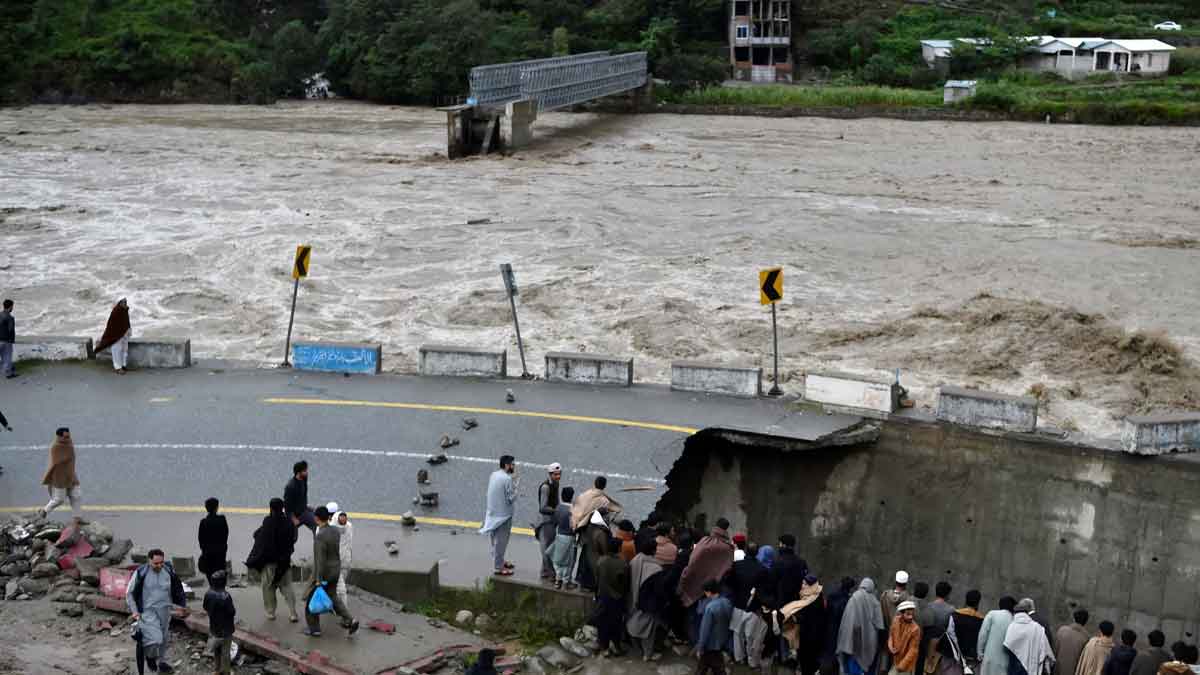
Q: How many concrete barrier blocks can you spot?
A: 9